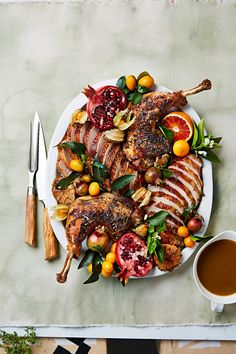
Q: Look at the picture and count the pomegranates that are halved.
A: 2